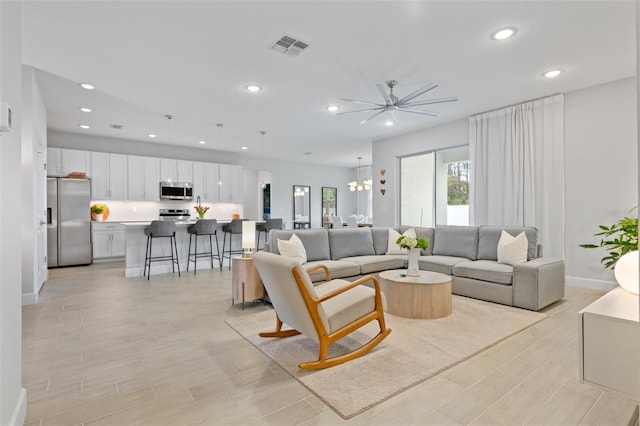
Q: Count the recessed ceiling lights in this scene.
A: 11